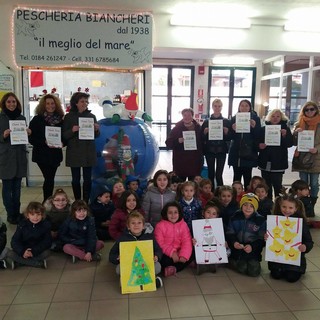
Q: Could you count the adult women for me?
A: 8